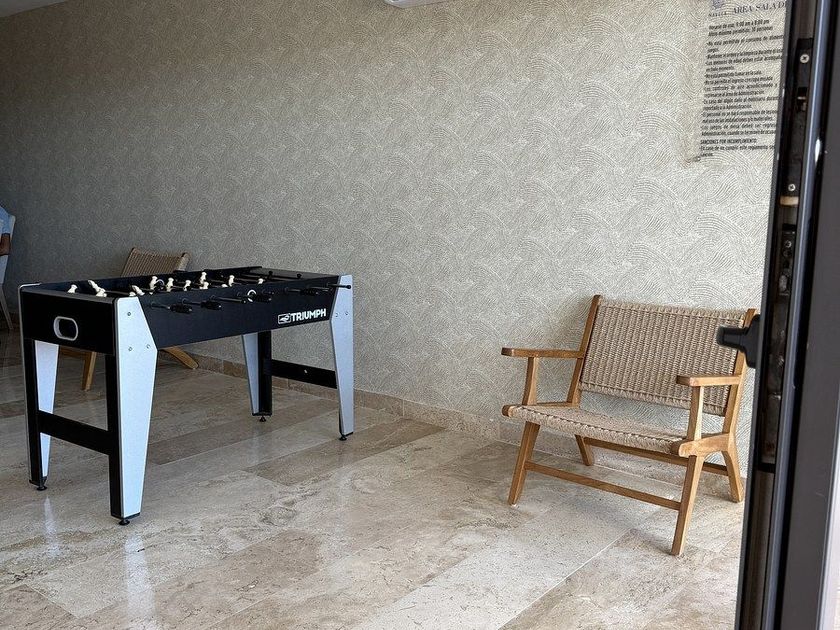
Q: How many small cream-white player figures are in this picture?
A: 13